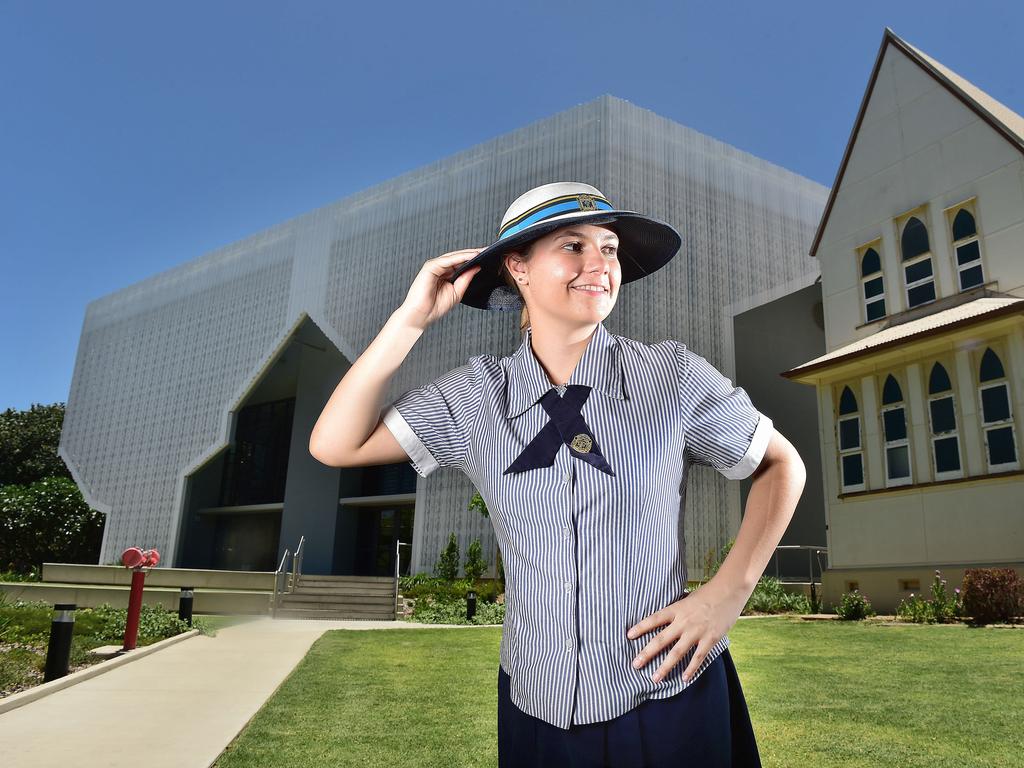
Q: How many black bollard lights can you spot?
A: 3